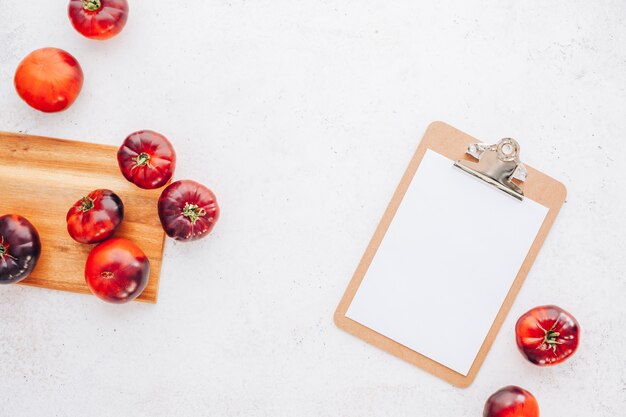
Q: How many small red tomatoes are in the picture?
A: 9